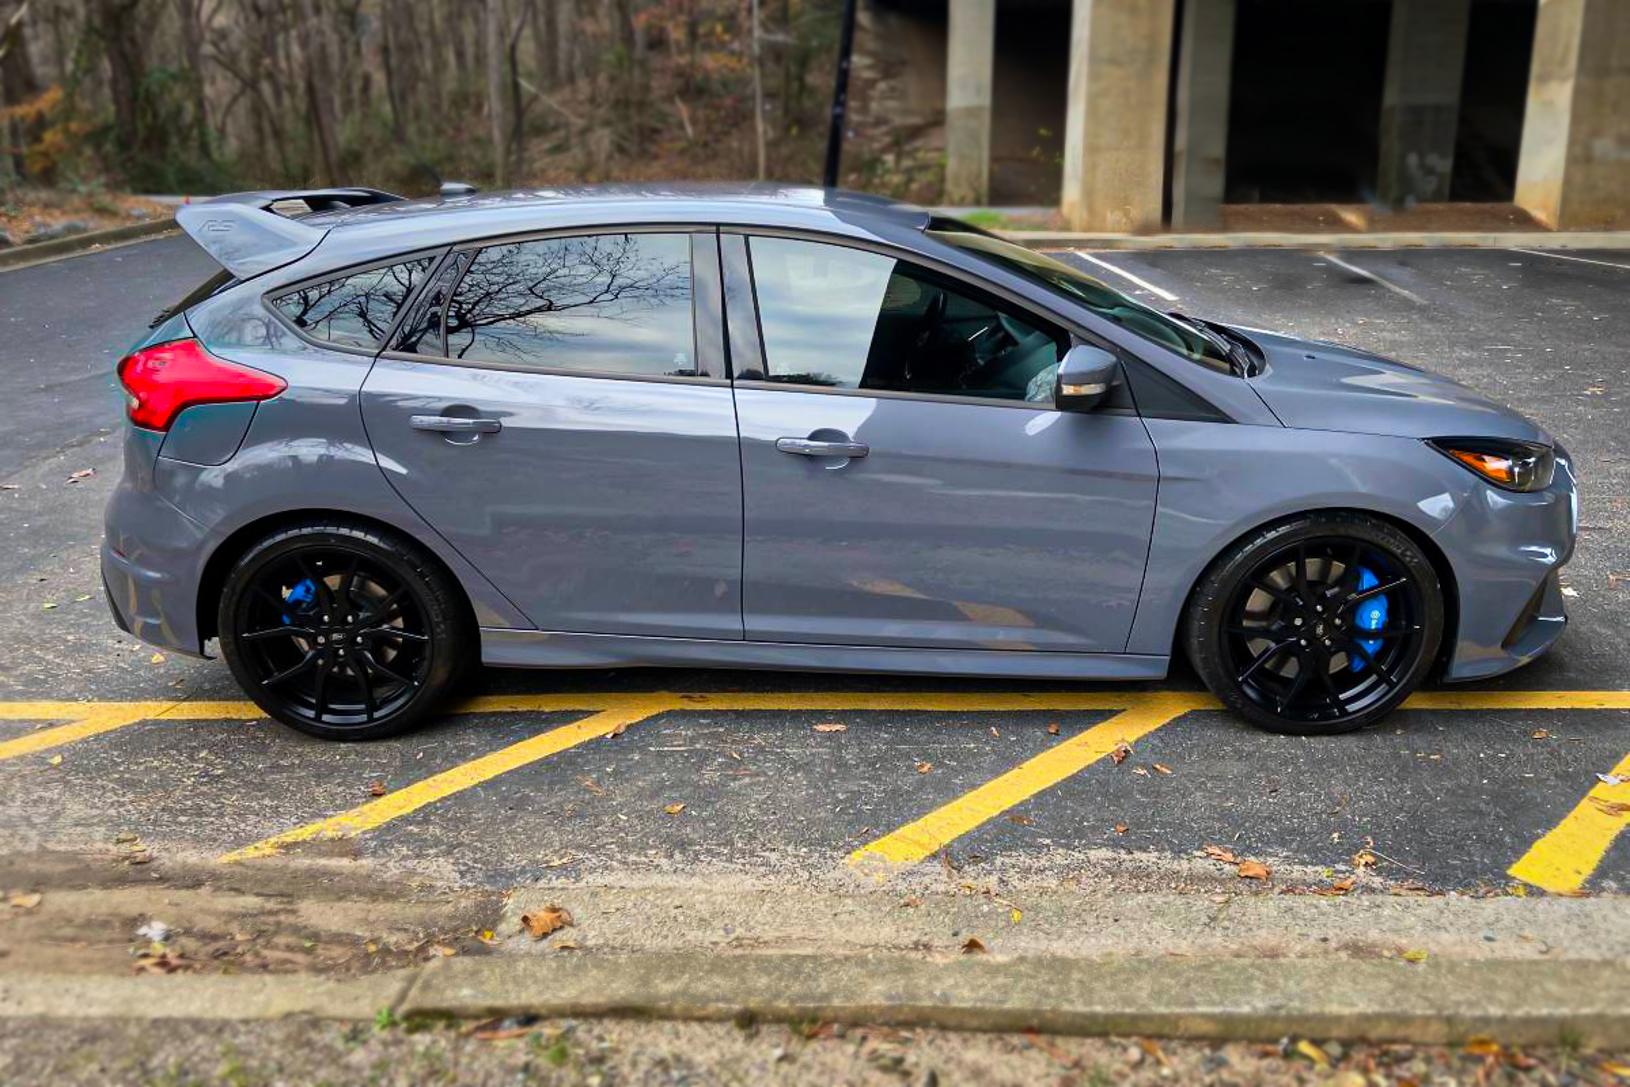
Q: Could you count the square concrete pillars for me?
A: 5